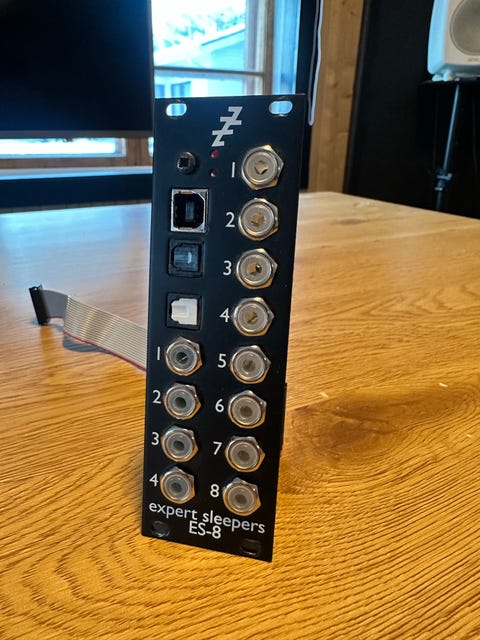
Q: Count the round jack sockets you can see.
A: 12